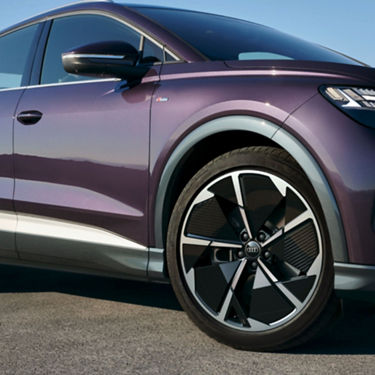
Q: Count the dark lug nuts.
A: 5